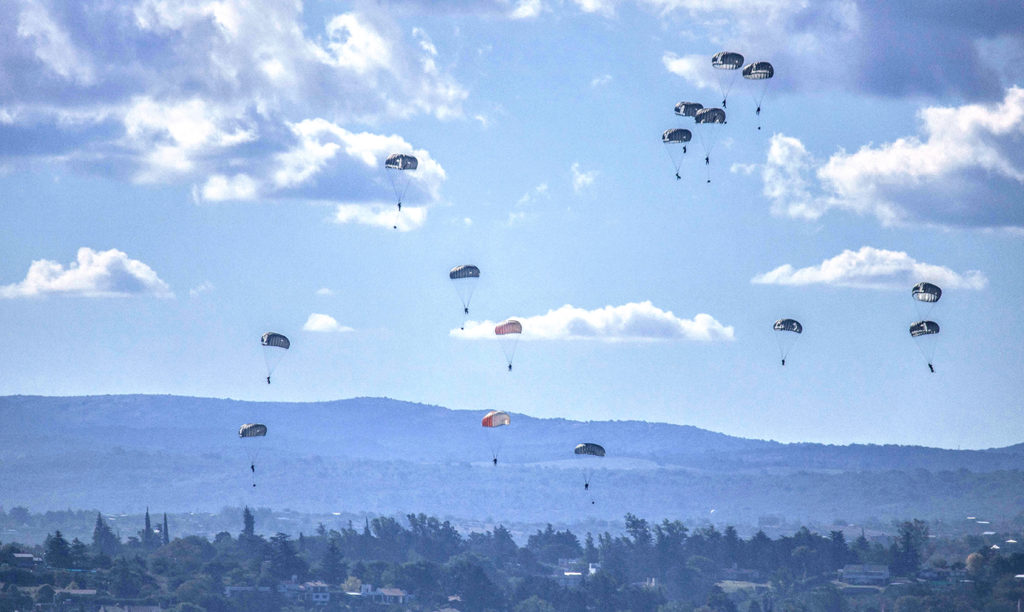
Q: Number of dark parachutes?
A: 13